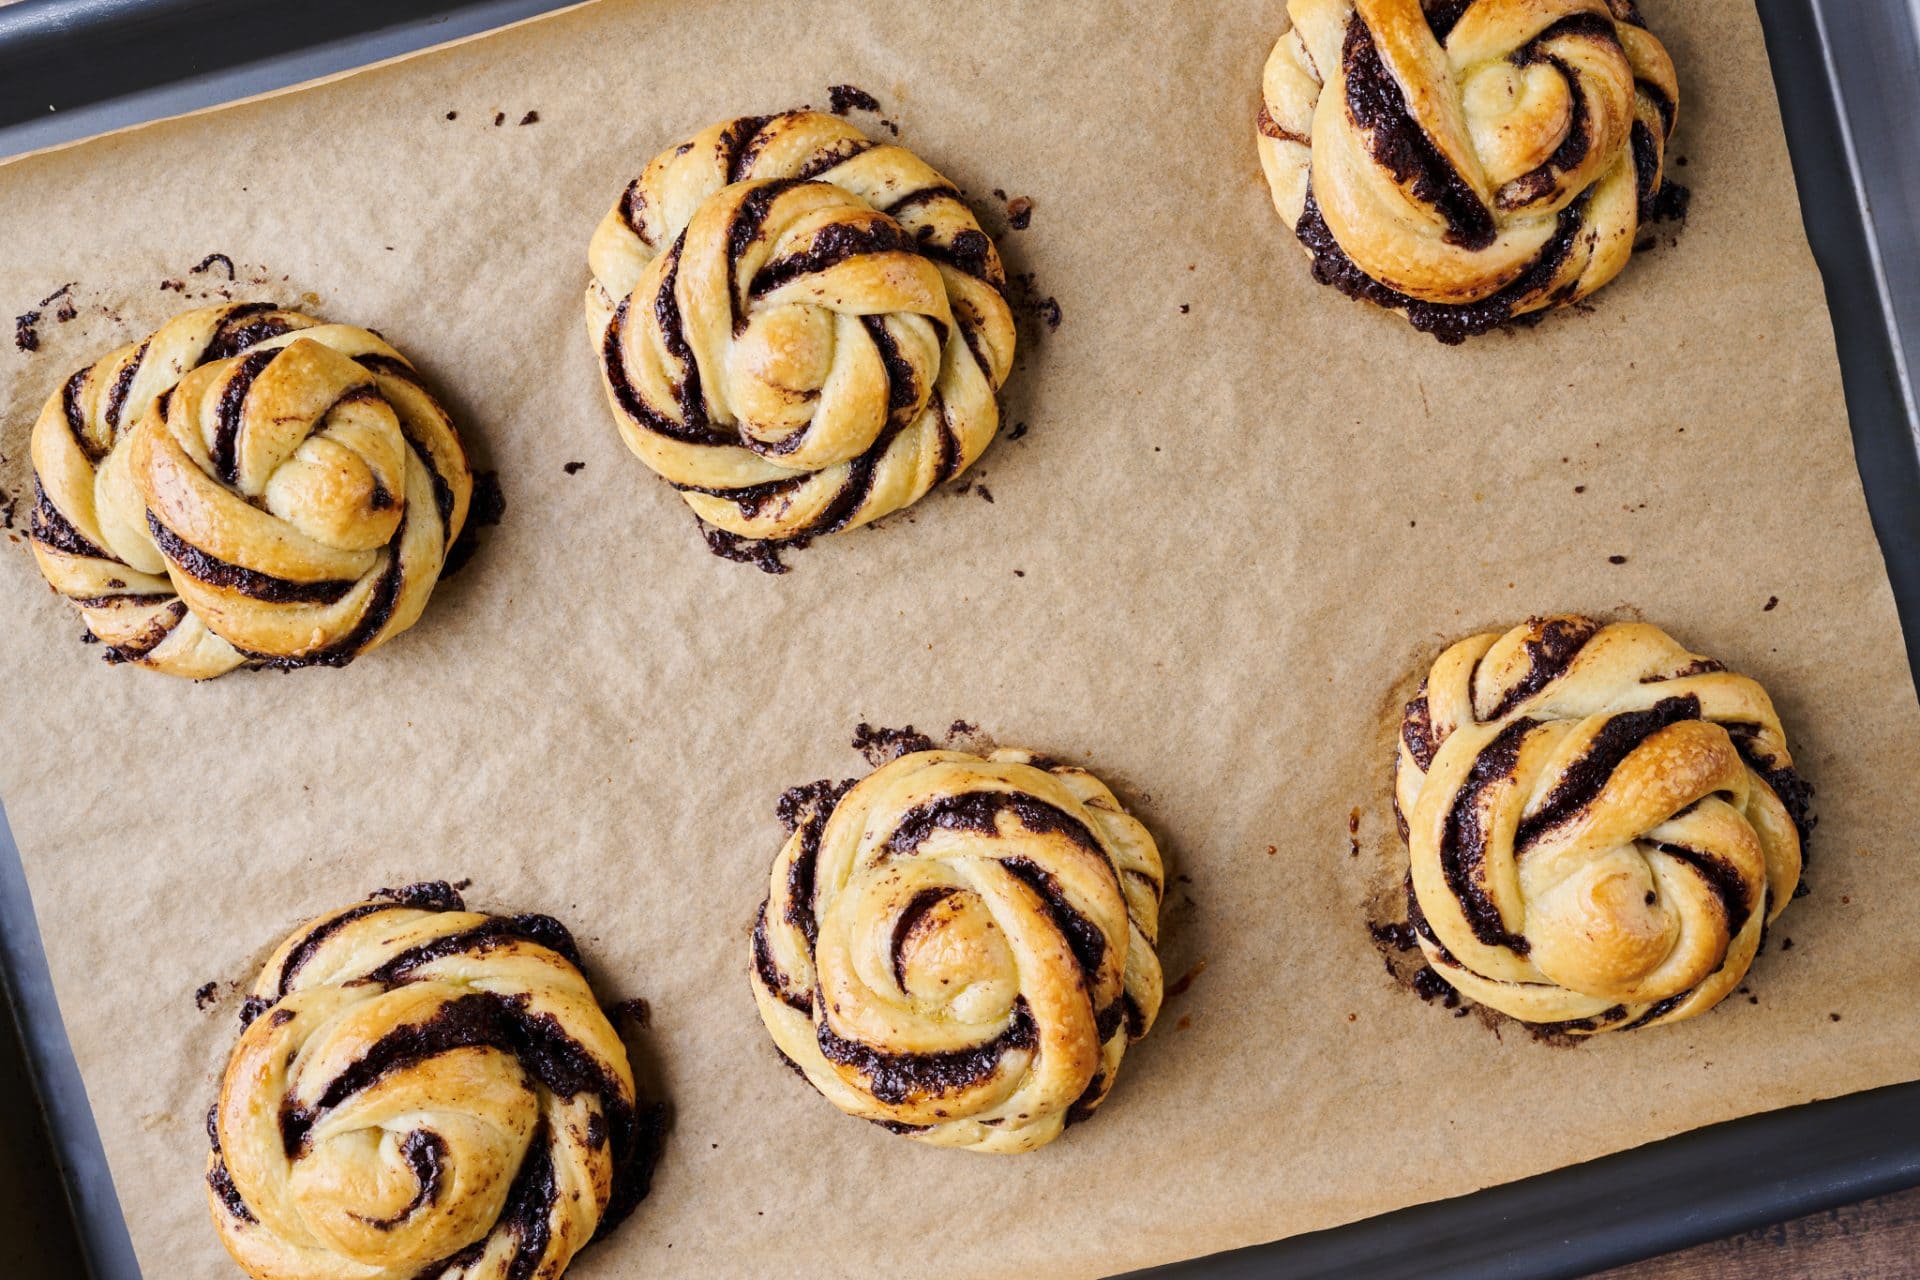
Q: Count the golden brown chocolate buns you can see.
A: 6